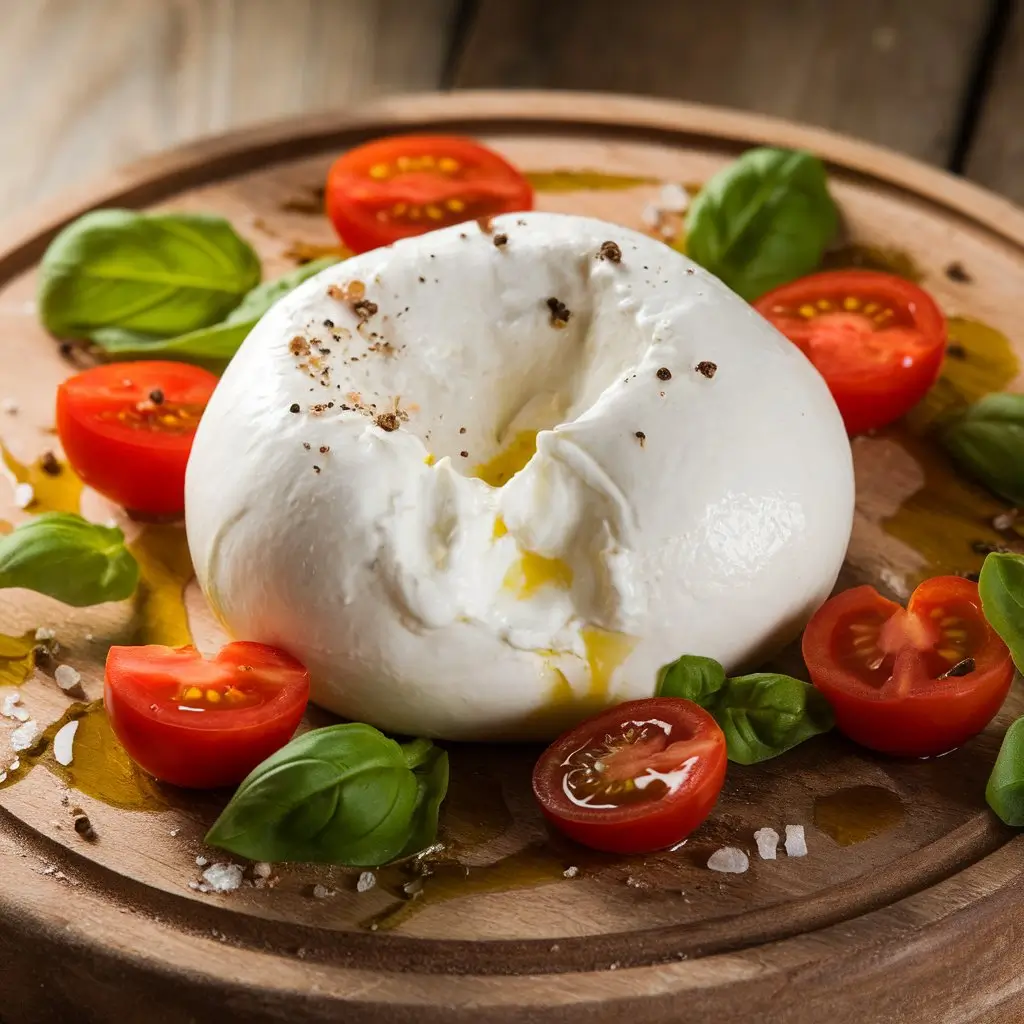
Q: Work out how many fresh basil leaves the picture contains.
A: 11